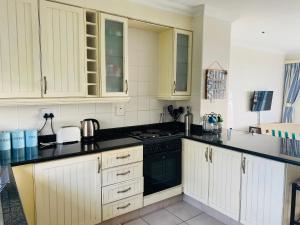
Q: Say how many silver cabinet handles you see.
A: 11